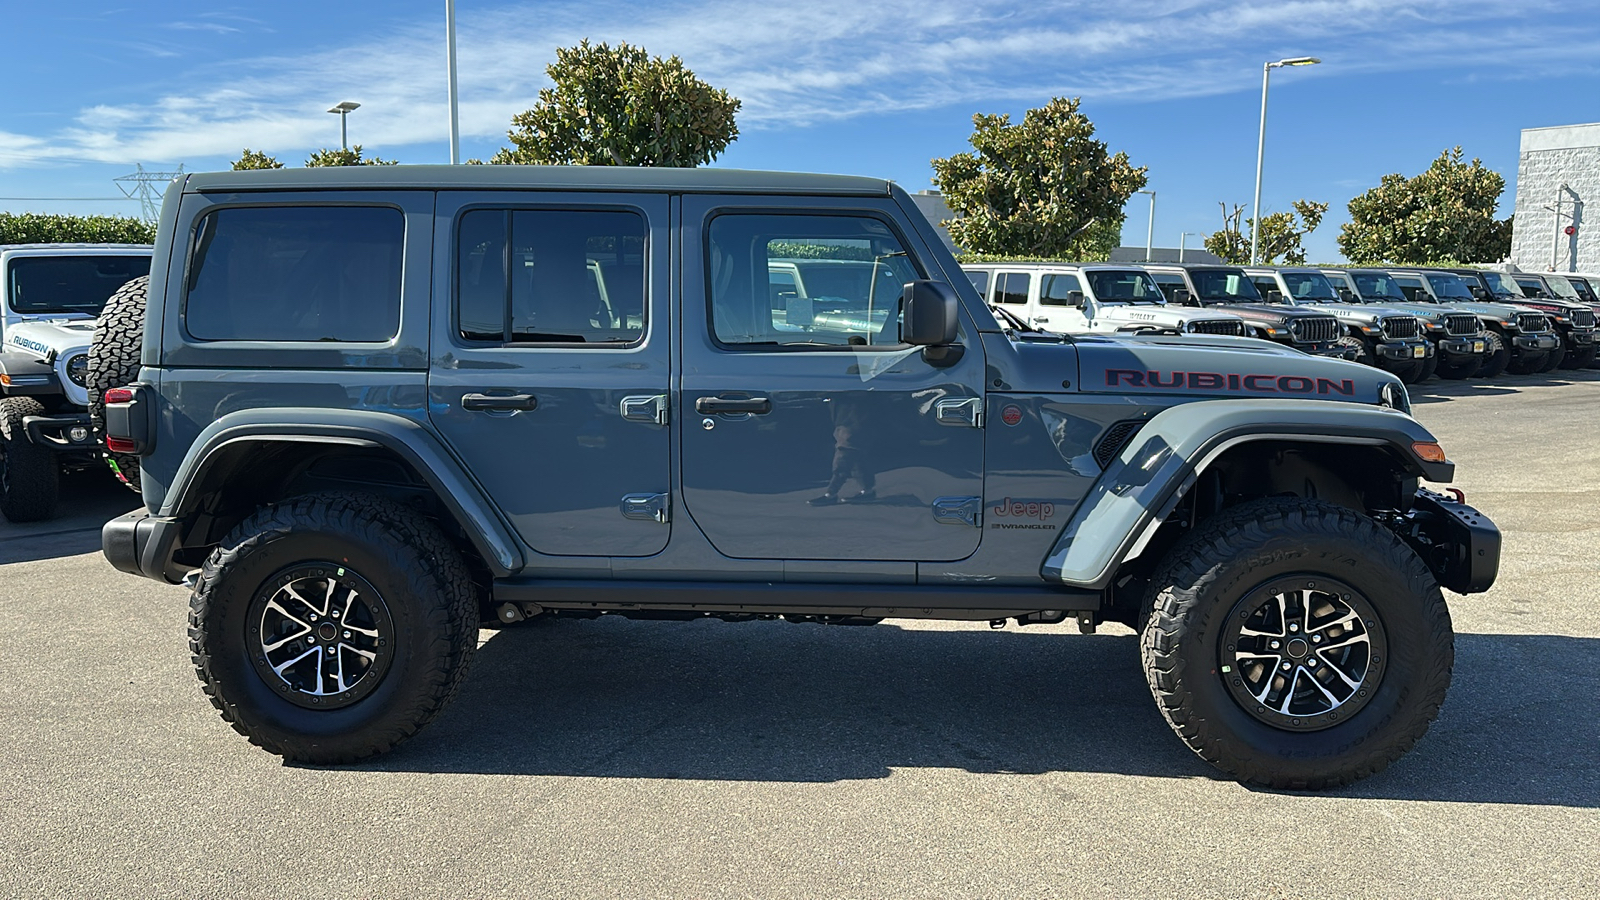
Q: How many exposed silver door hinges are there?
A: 4